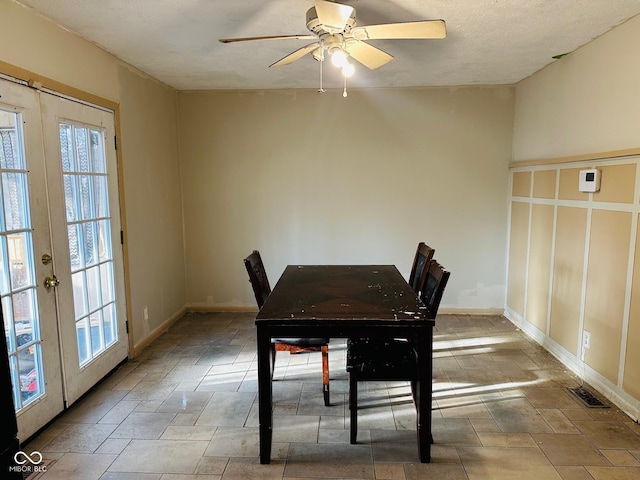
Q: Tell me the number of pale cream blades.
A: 5